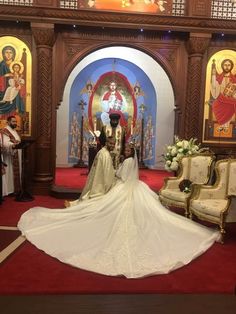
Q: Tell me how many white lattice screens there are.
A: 4